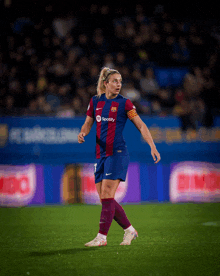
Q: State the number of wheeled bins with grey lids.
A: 0